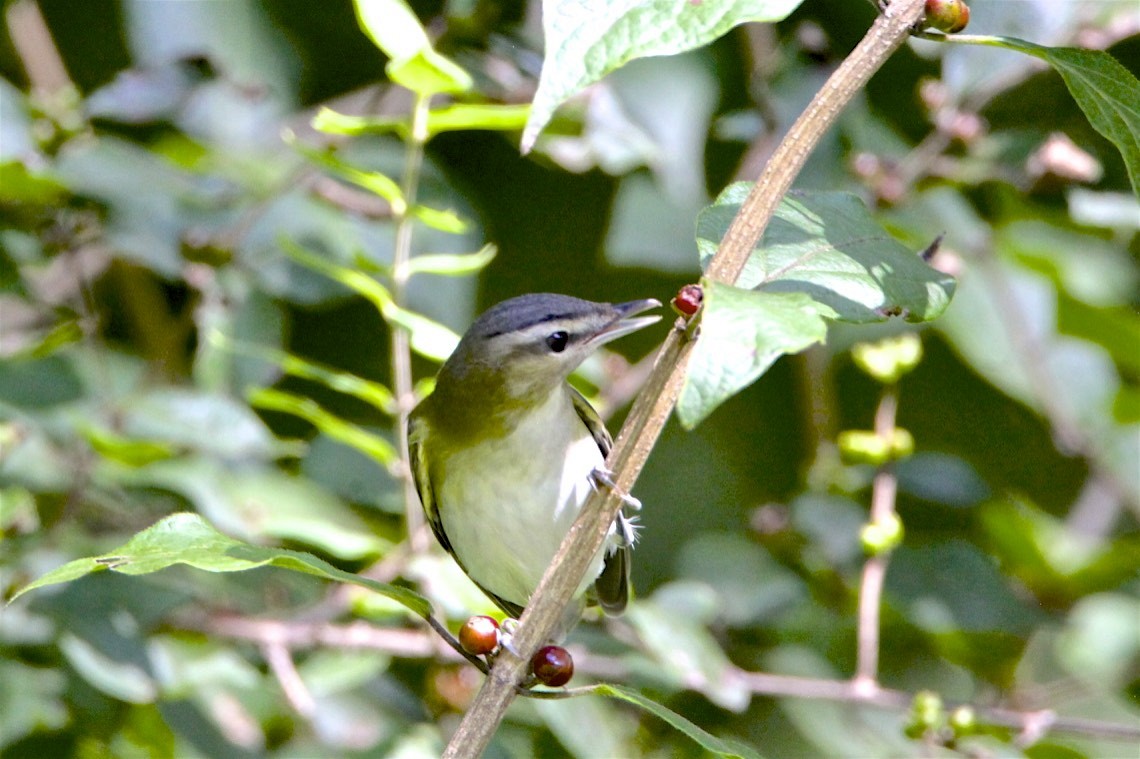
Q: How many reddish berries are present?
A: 4